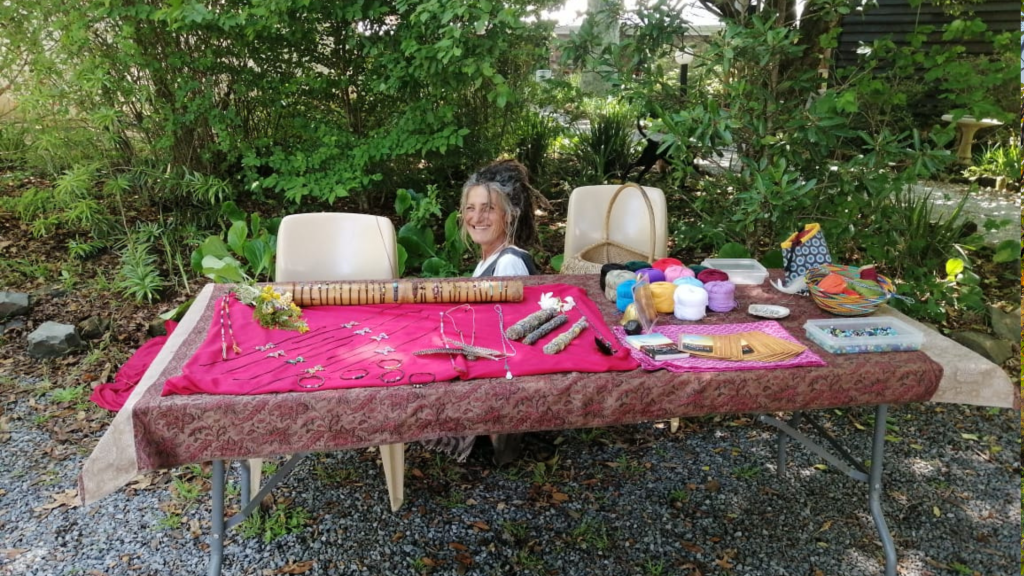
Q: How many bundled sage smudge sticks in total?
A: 3